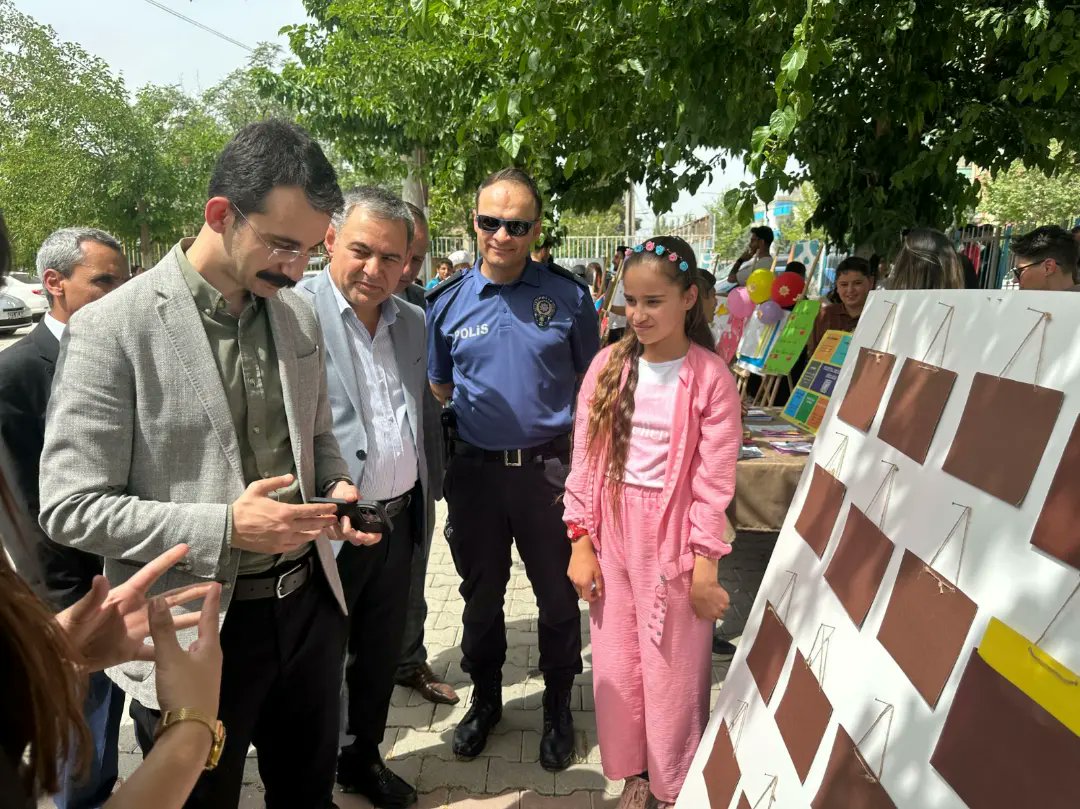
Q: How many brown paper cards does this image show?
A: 13